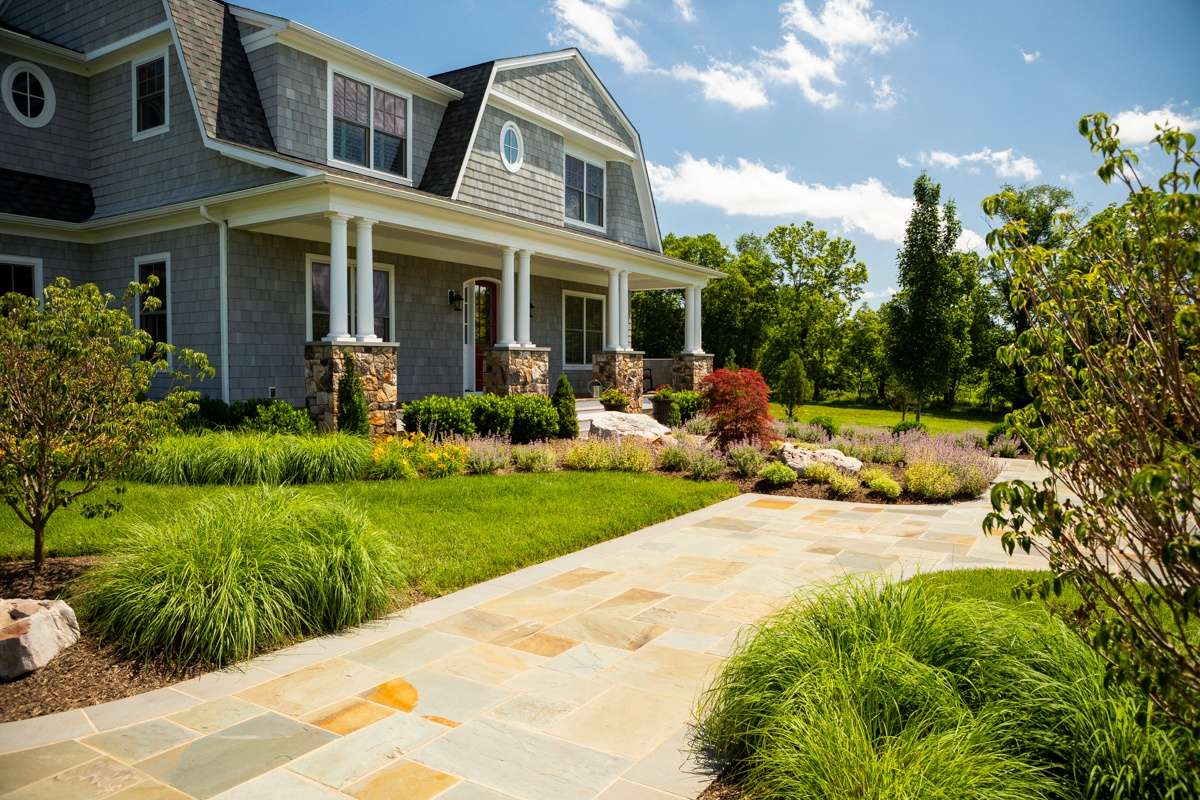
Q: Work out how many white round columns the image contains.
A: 8